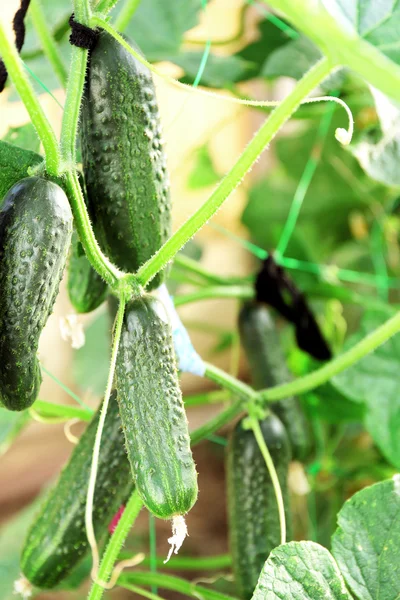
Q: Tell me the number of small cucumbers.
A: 7